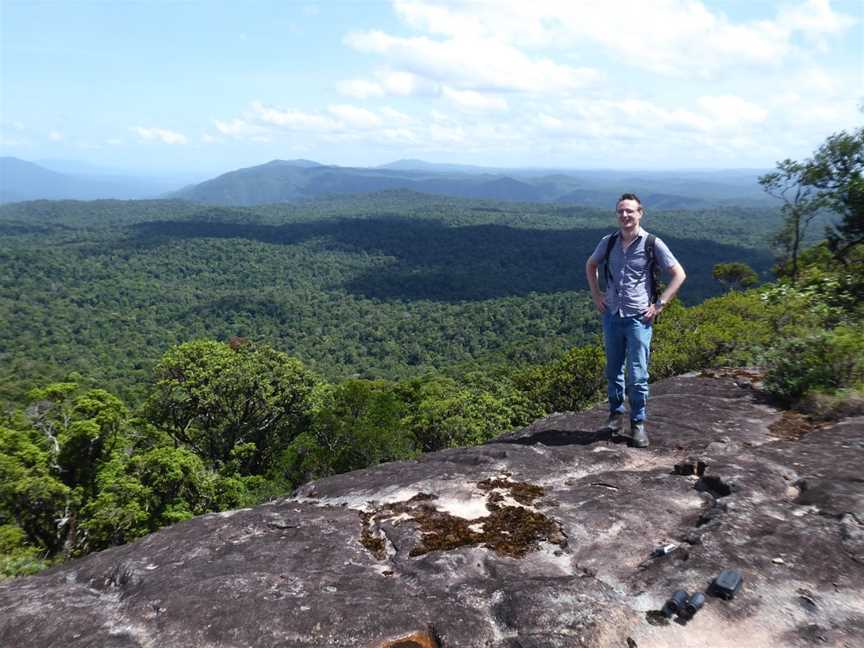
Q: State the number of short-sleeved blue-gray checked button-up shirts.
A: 1